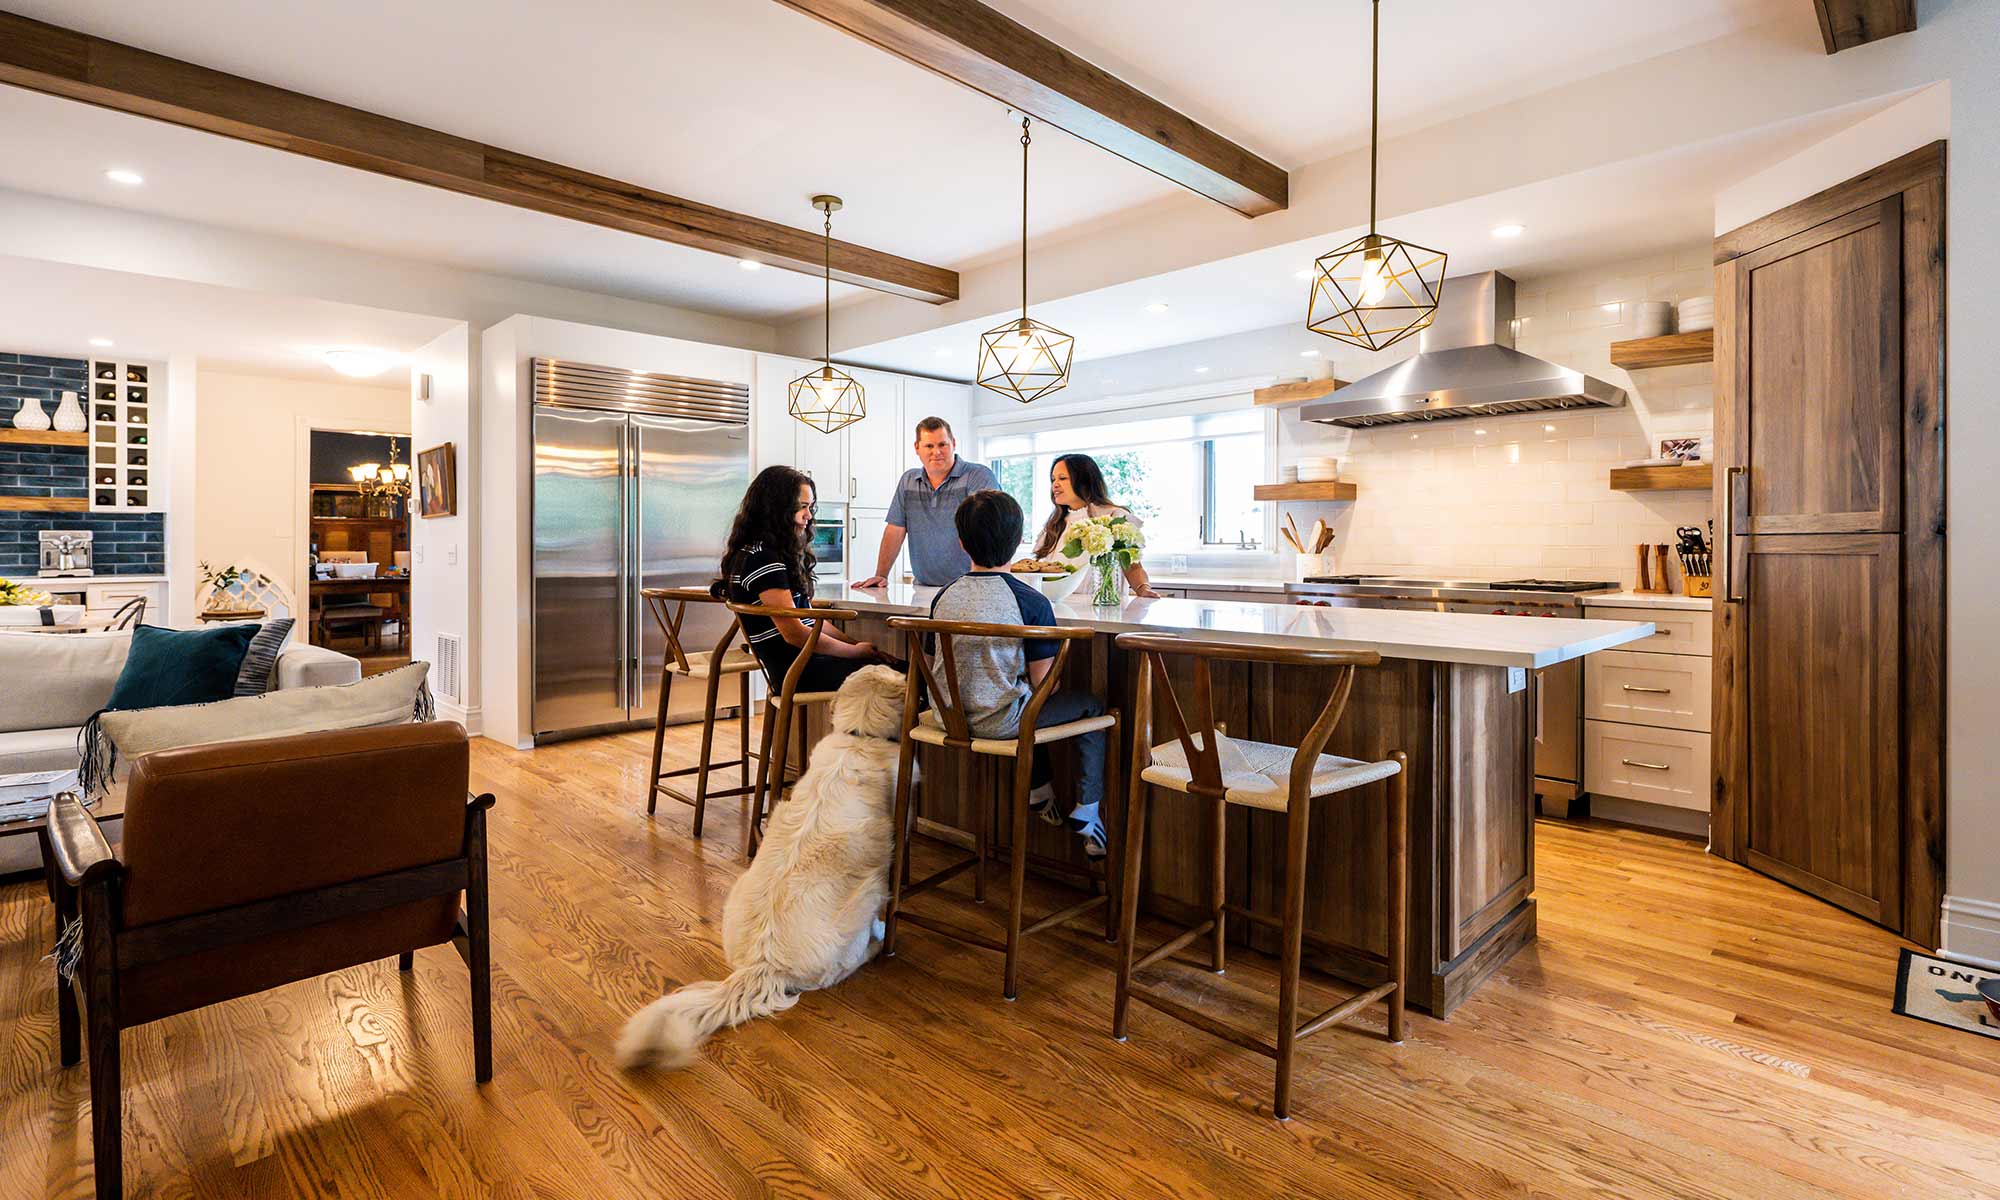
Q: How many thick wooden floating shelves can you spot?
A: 6